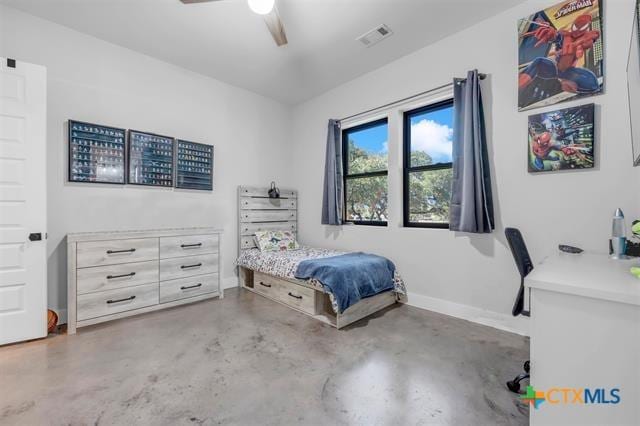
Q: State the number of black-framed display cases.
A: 3